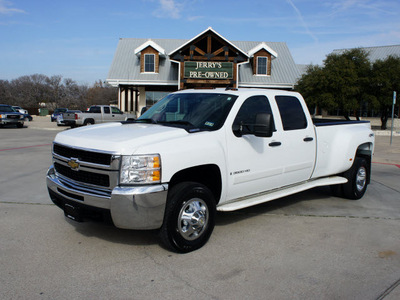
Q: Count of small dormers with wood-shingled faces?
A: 2